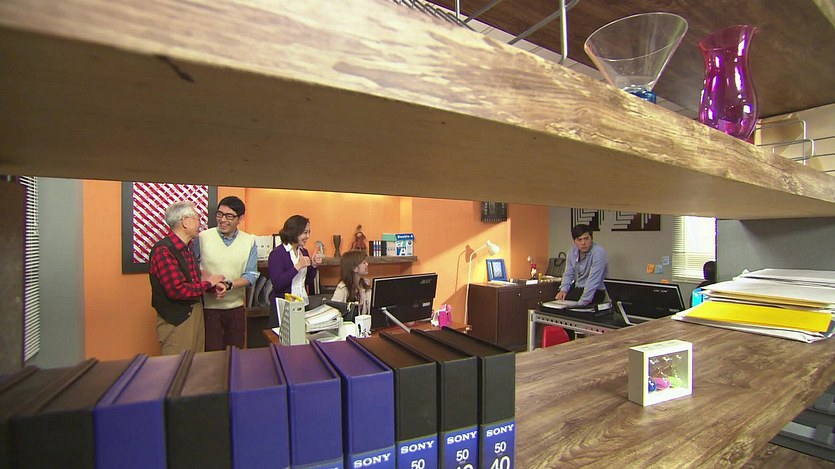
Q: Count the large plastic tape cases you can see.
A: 10